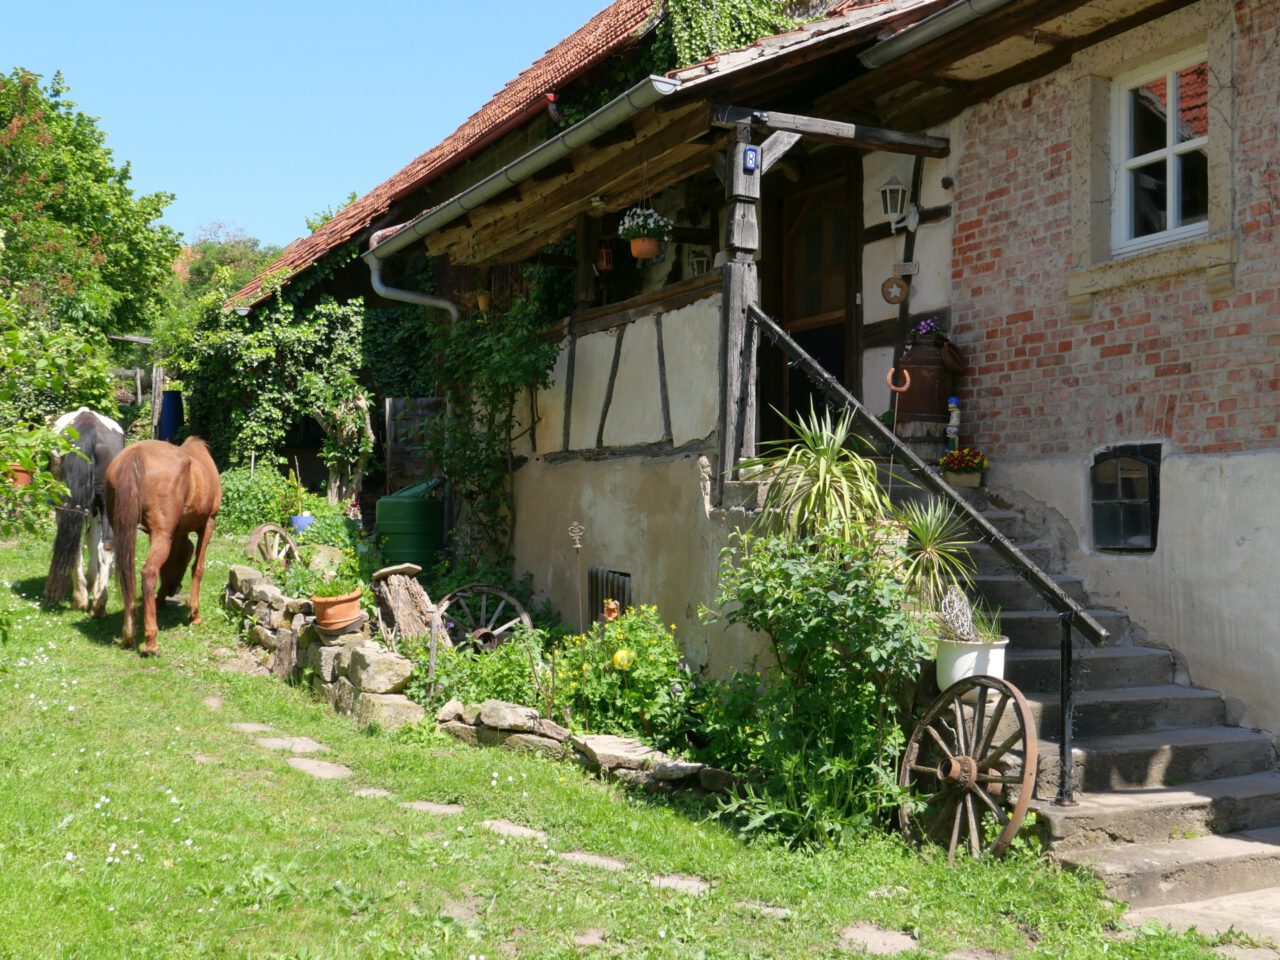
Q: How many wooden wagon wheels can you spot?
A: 3